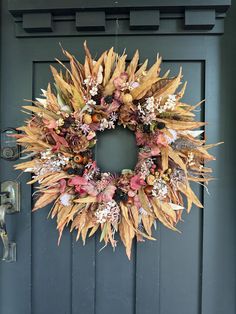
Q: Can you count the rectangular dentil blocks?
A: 4